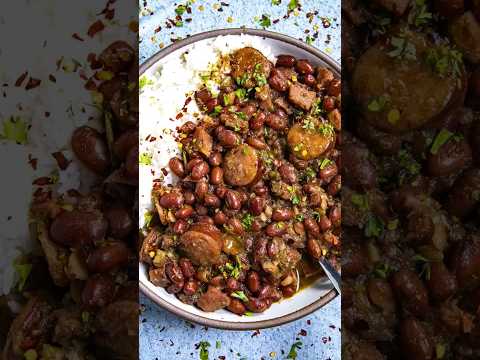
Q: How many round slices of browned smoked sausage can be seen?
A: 4